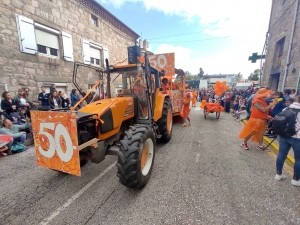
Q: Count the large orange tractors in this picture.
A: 1